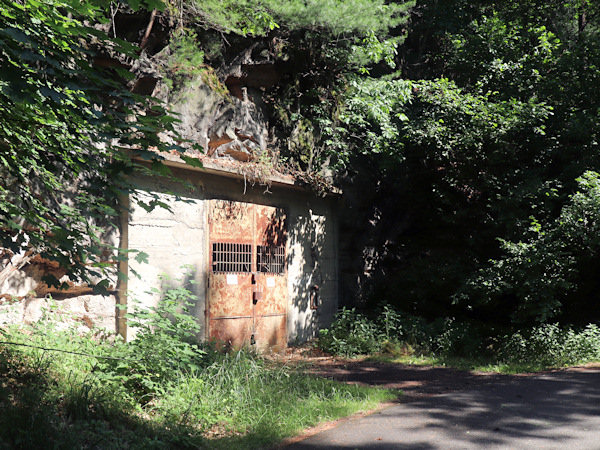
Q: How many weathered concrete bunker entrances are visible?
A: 1